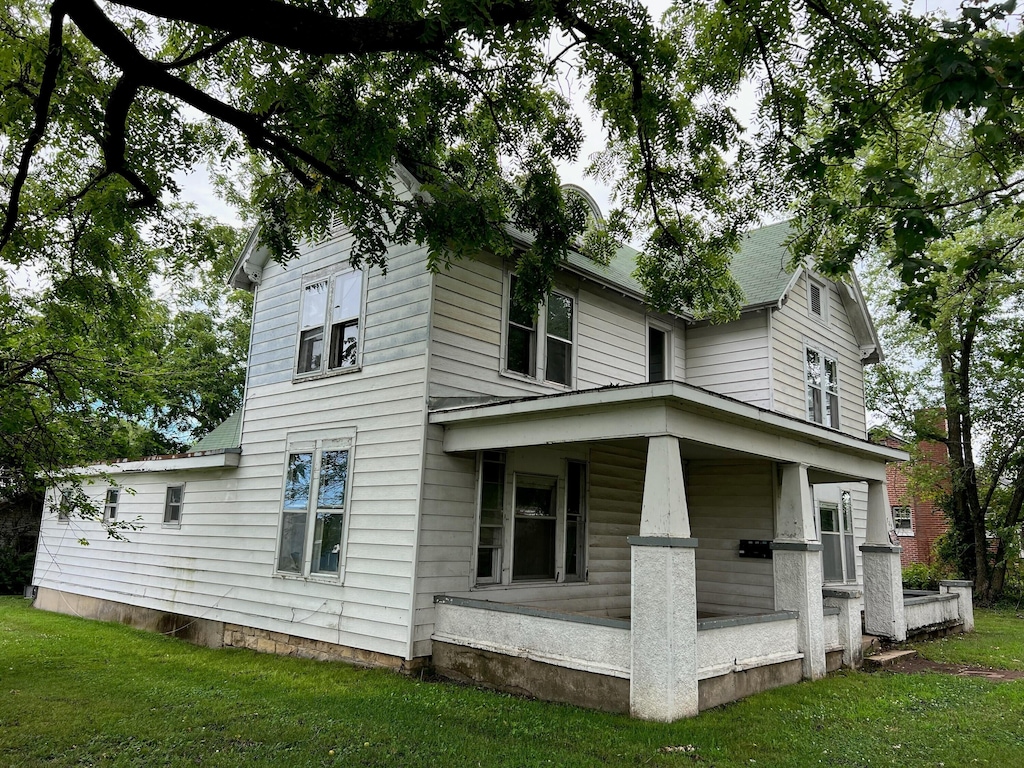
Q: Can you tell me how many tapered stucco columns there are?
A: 3